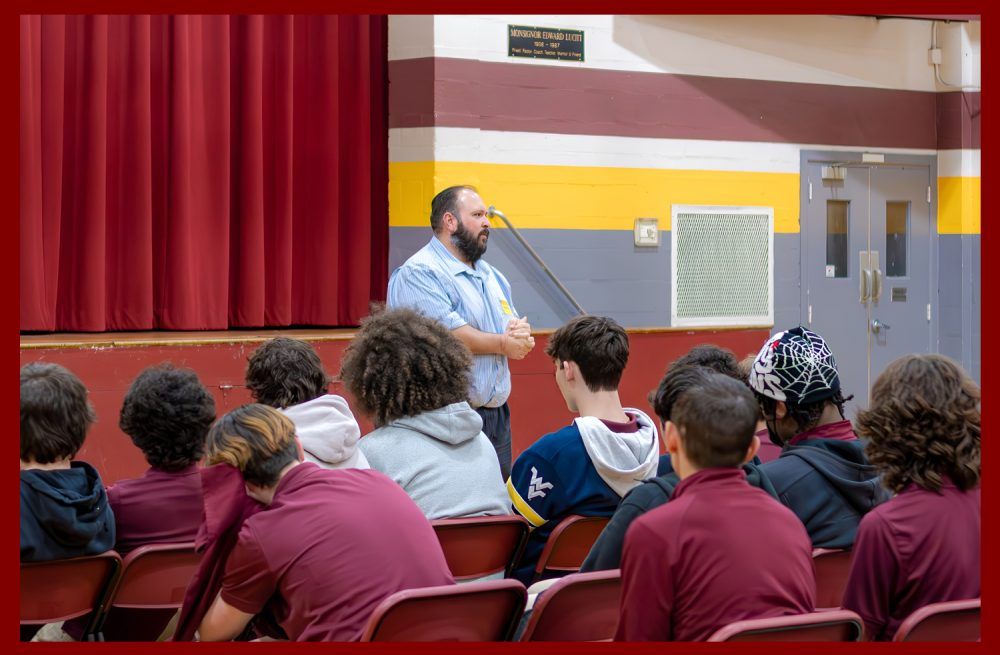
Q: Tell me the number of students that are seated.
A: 12